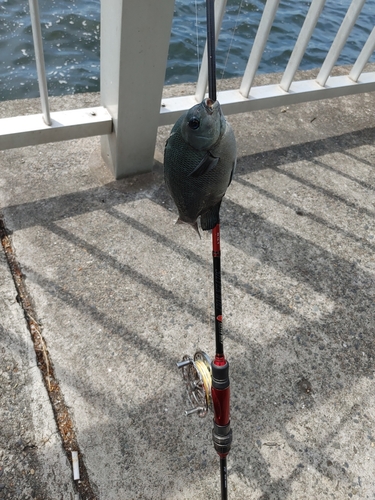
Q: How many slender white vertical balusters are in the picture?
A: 6